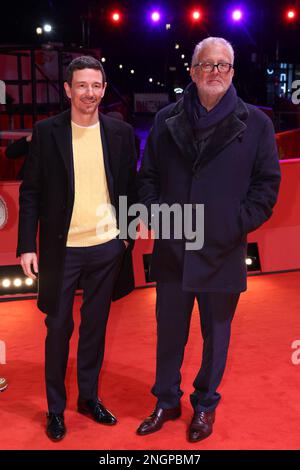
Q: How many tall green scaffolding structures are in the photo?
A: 0